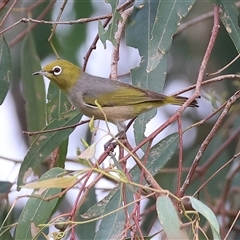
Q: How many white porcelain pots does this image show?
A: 0